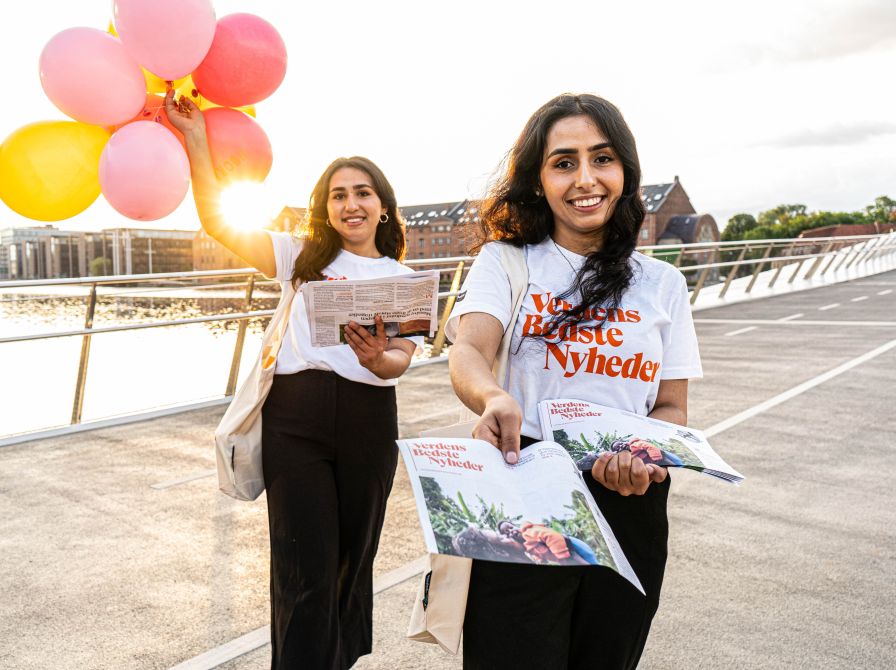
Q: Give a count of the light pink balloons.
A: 3